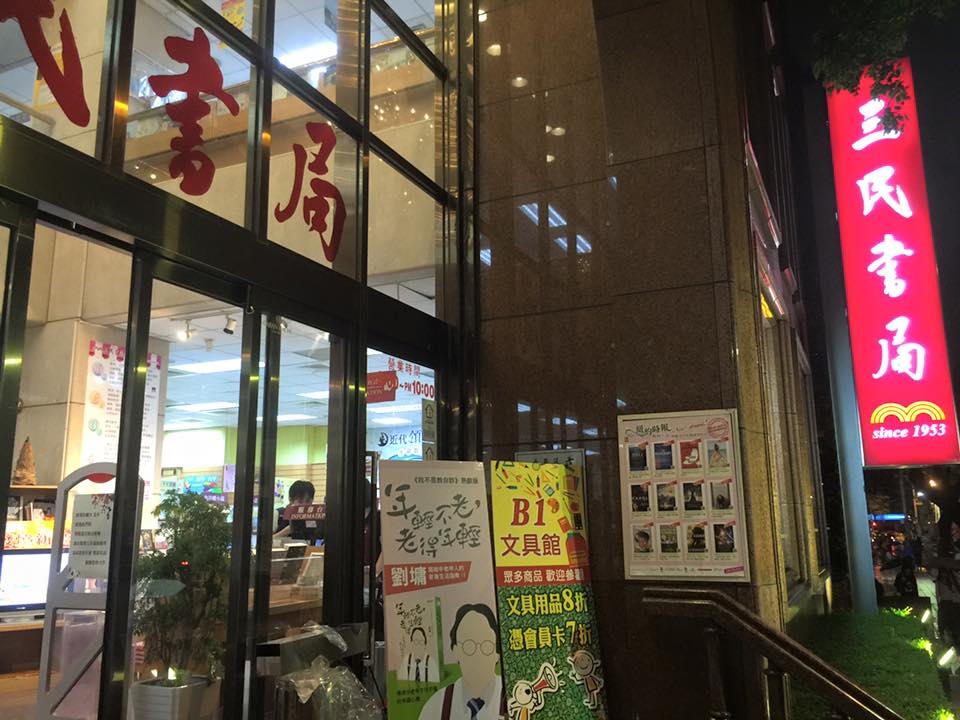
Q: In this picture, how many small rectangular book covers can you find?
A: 12